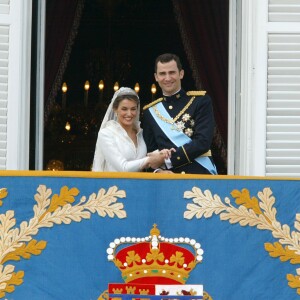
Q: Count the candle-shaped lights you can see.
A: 7